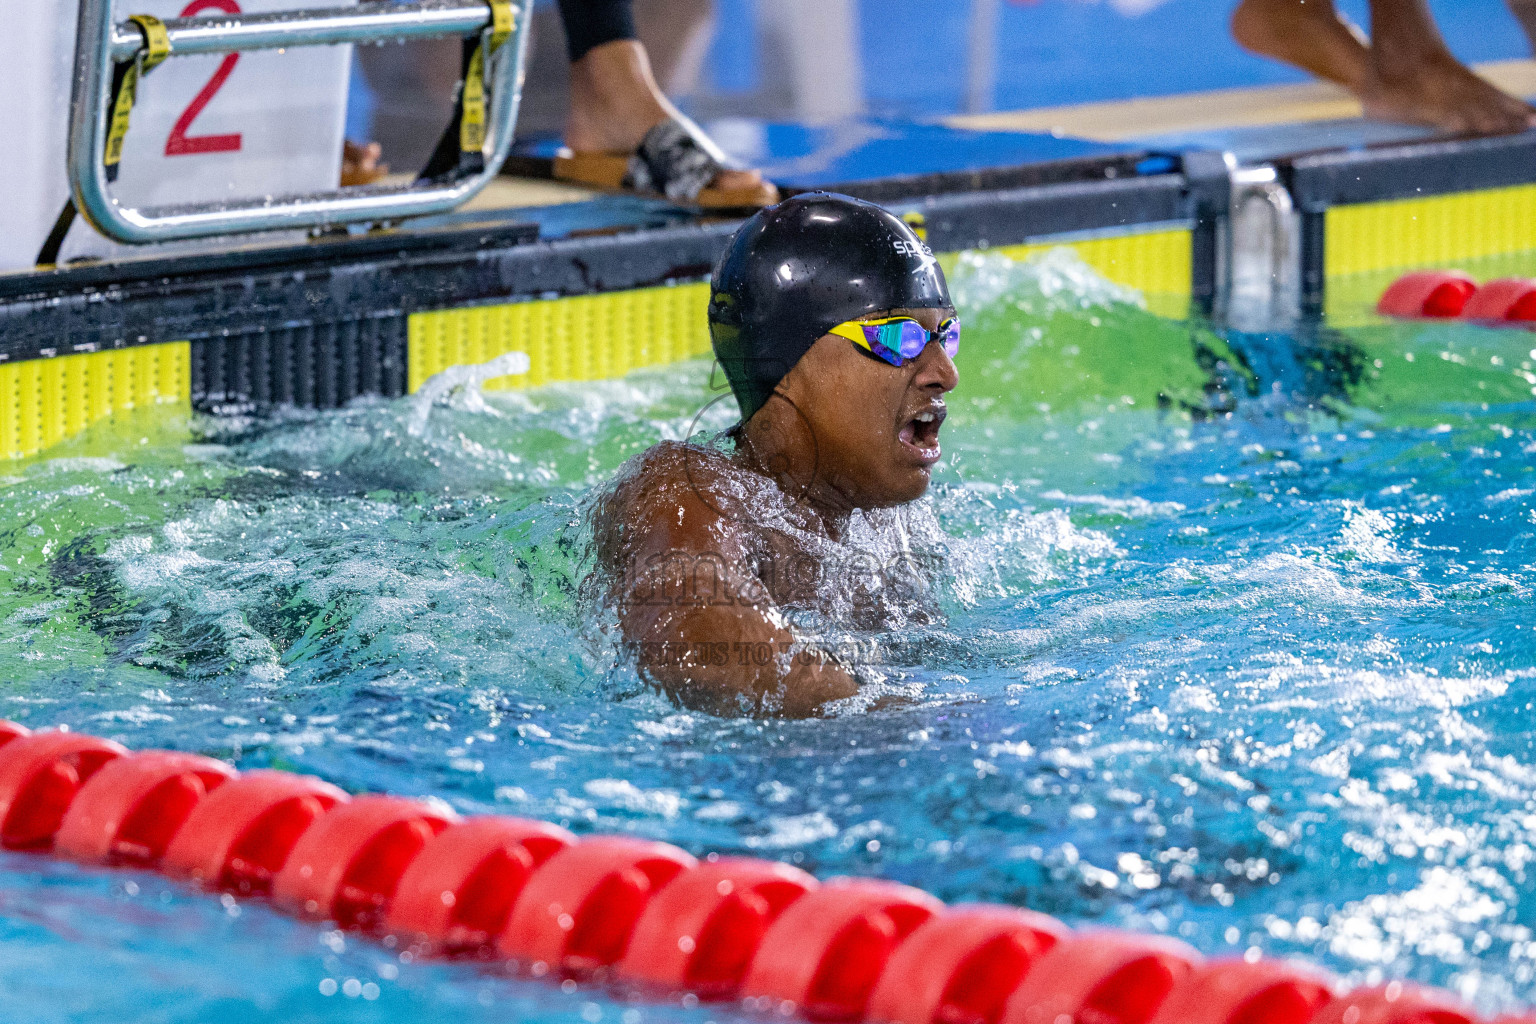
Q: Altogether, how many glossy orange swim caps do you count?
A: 0